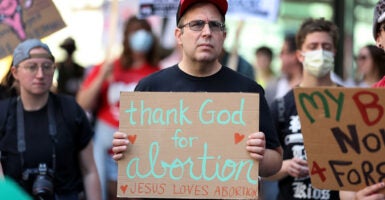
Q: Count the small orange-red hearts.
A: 3